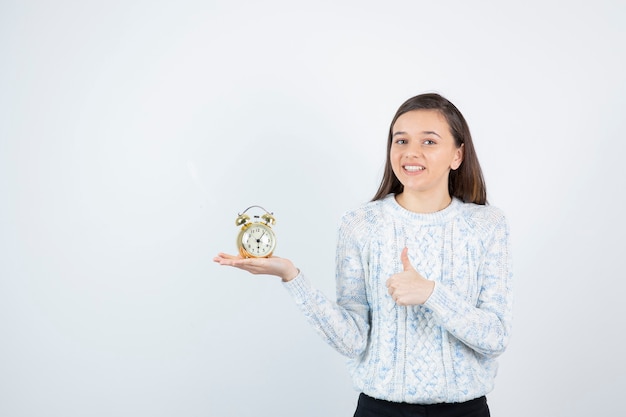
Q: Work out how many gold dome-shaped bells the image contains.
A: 2